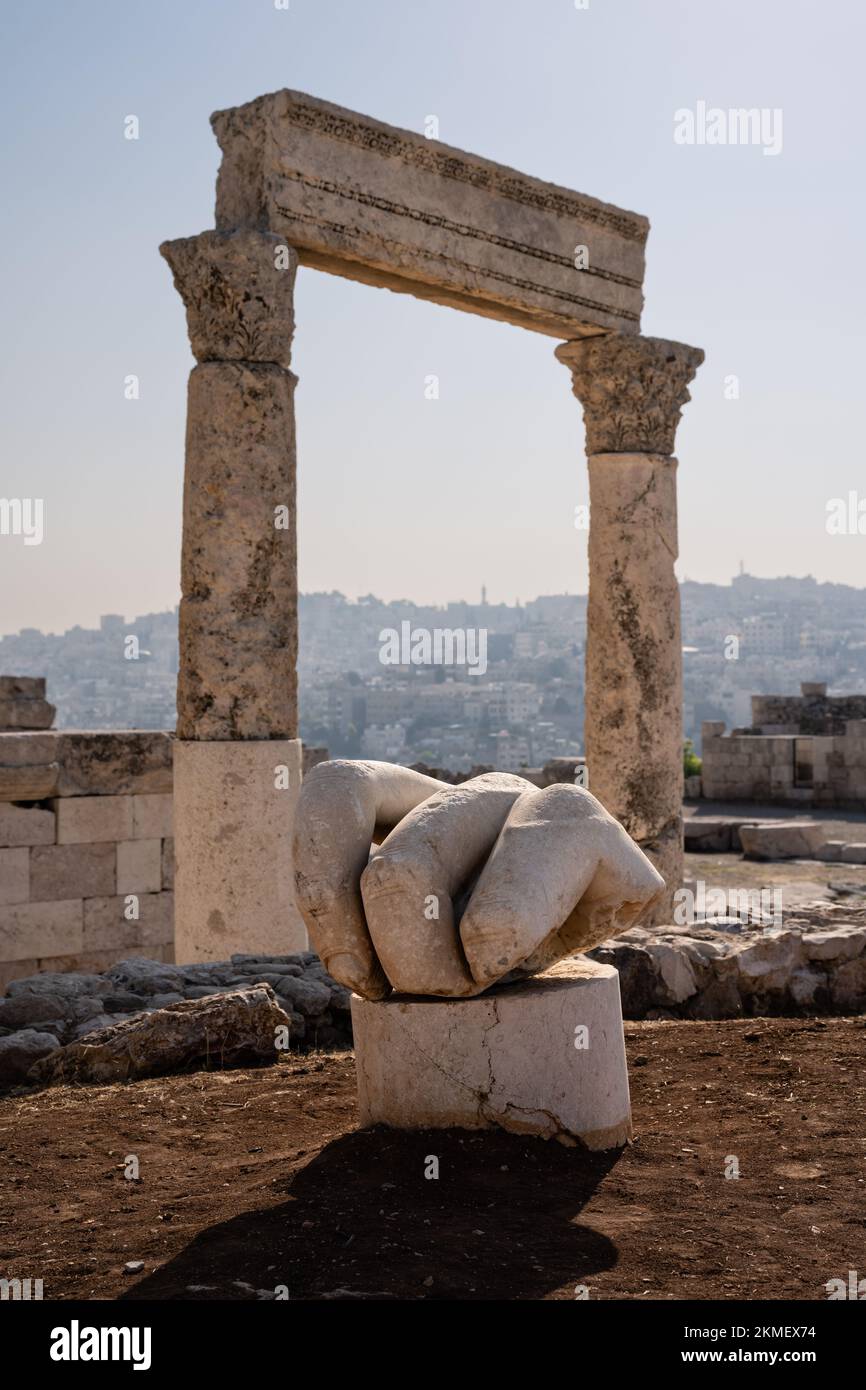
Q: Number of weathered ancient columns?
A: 2